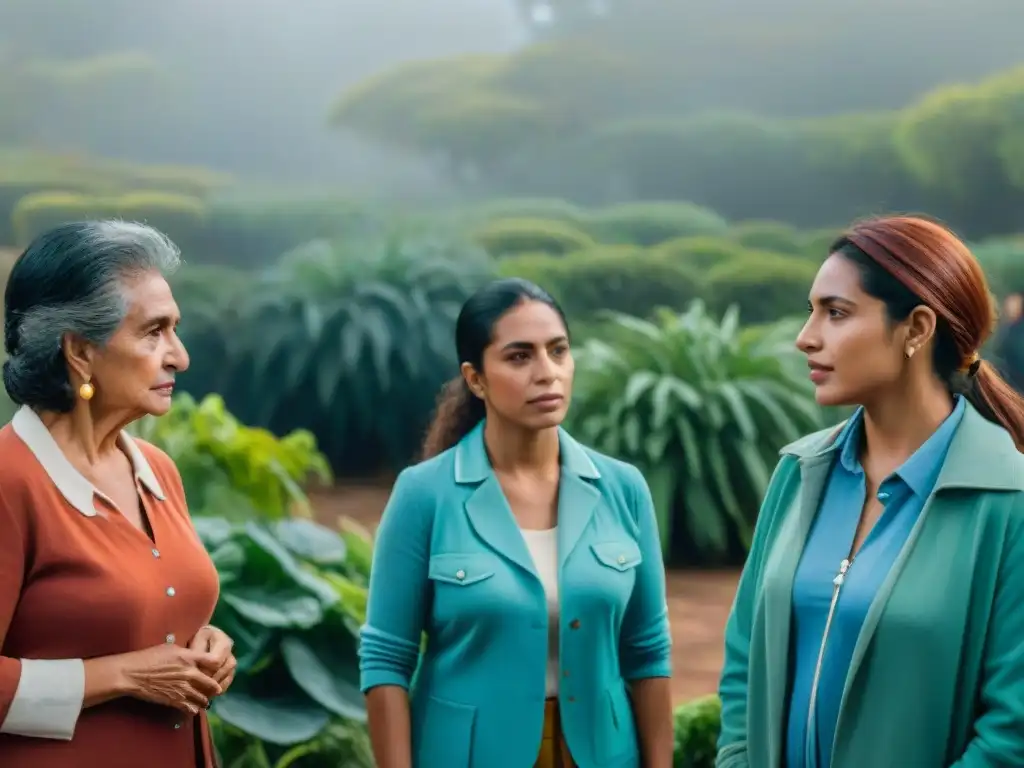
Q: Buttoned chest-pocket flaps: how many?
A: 2